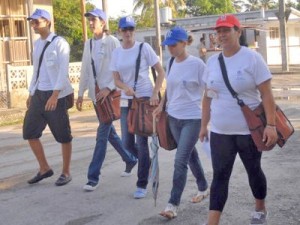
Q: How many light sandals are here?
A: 2